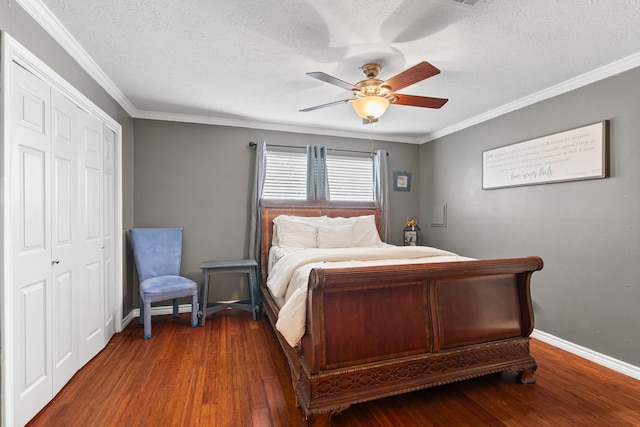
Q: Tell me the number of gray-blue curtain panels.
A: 3